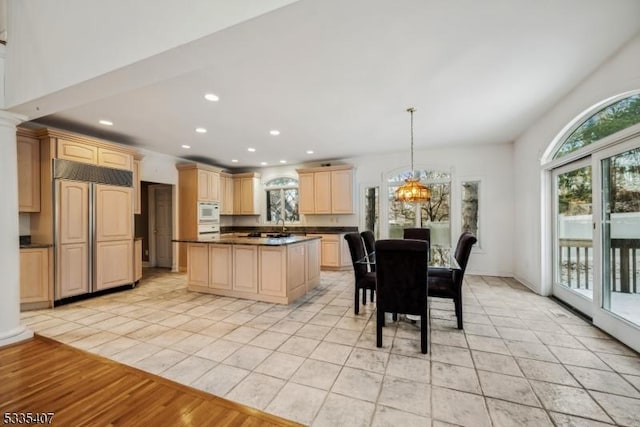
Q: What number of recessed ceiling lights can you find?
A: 10